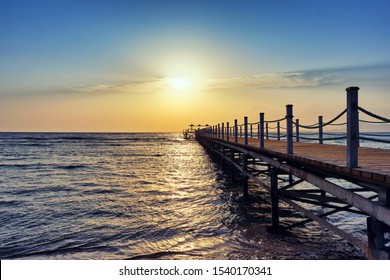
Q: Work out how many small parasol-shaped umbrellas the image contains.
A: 3